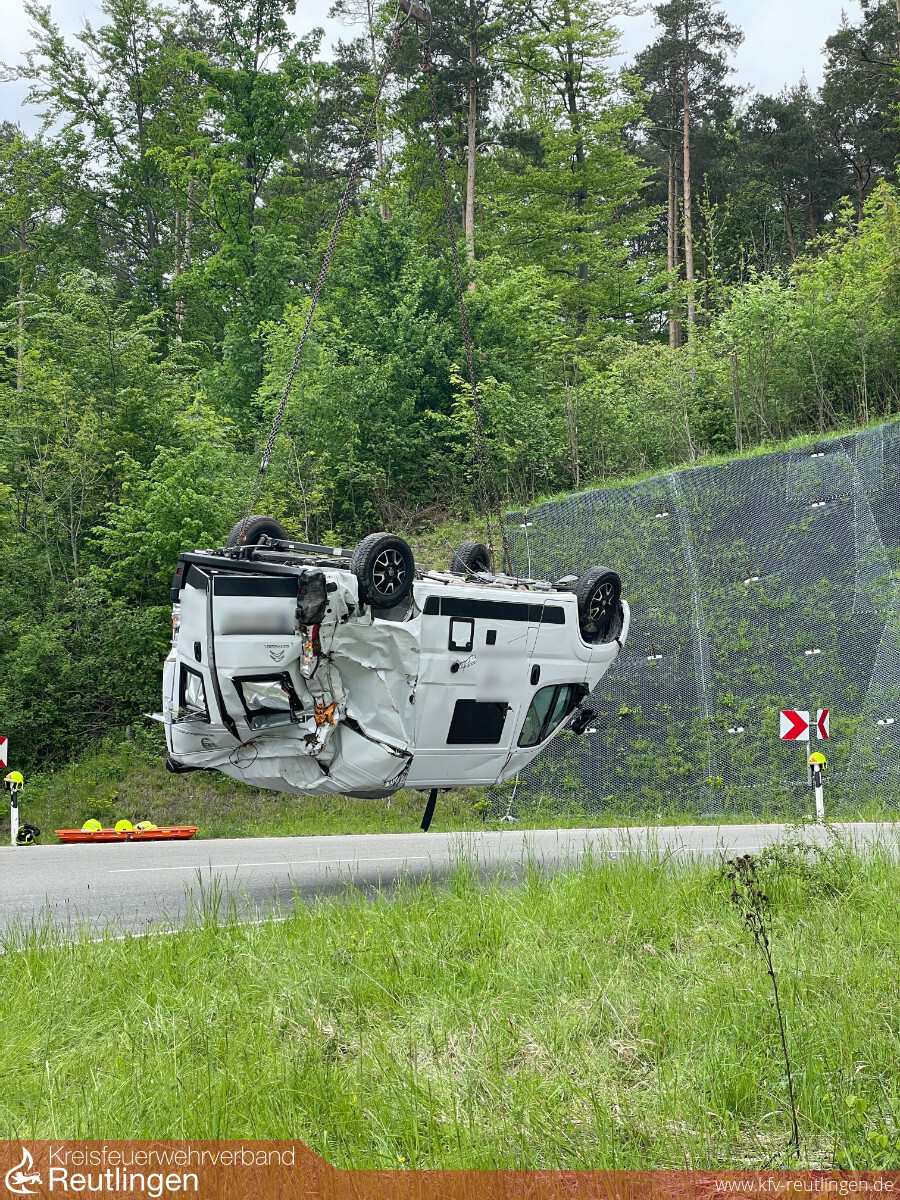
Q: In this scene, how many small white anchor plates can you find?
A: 10